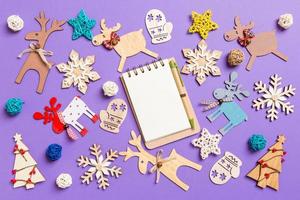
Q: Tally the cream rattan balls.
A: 4